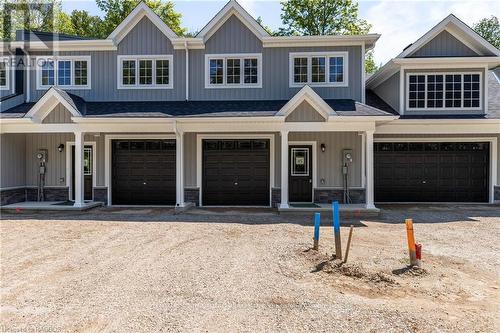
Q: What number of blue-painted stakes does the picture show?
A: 2